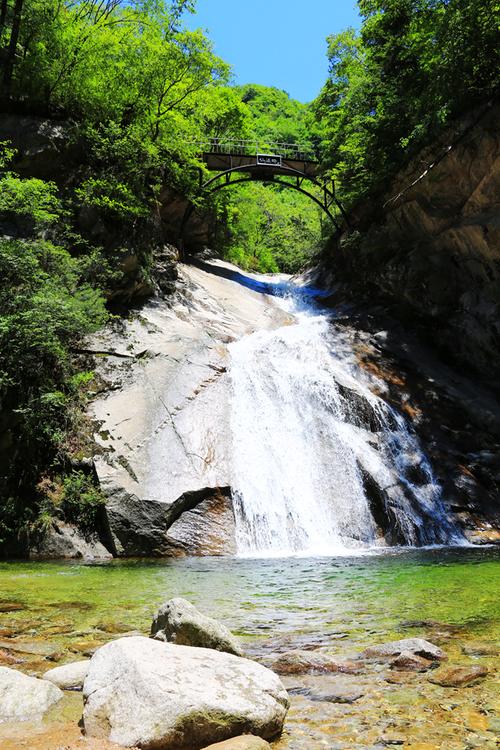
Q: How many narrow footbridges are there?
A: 1